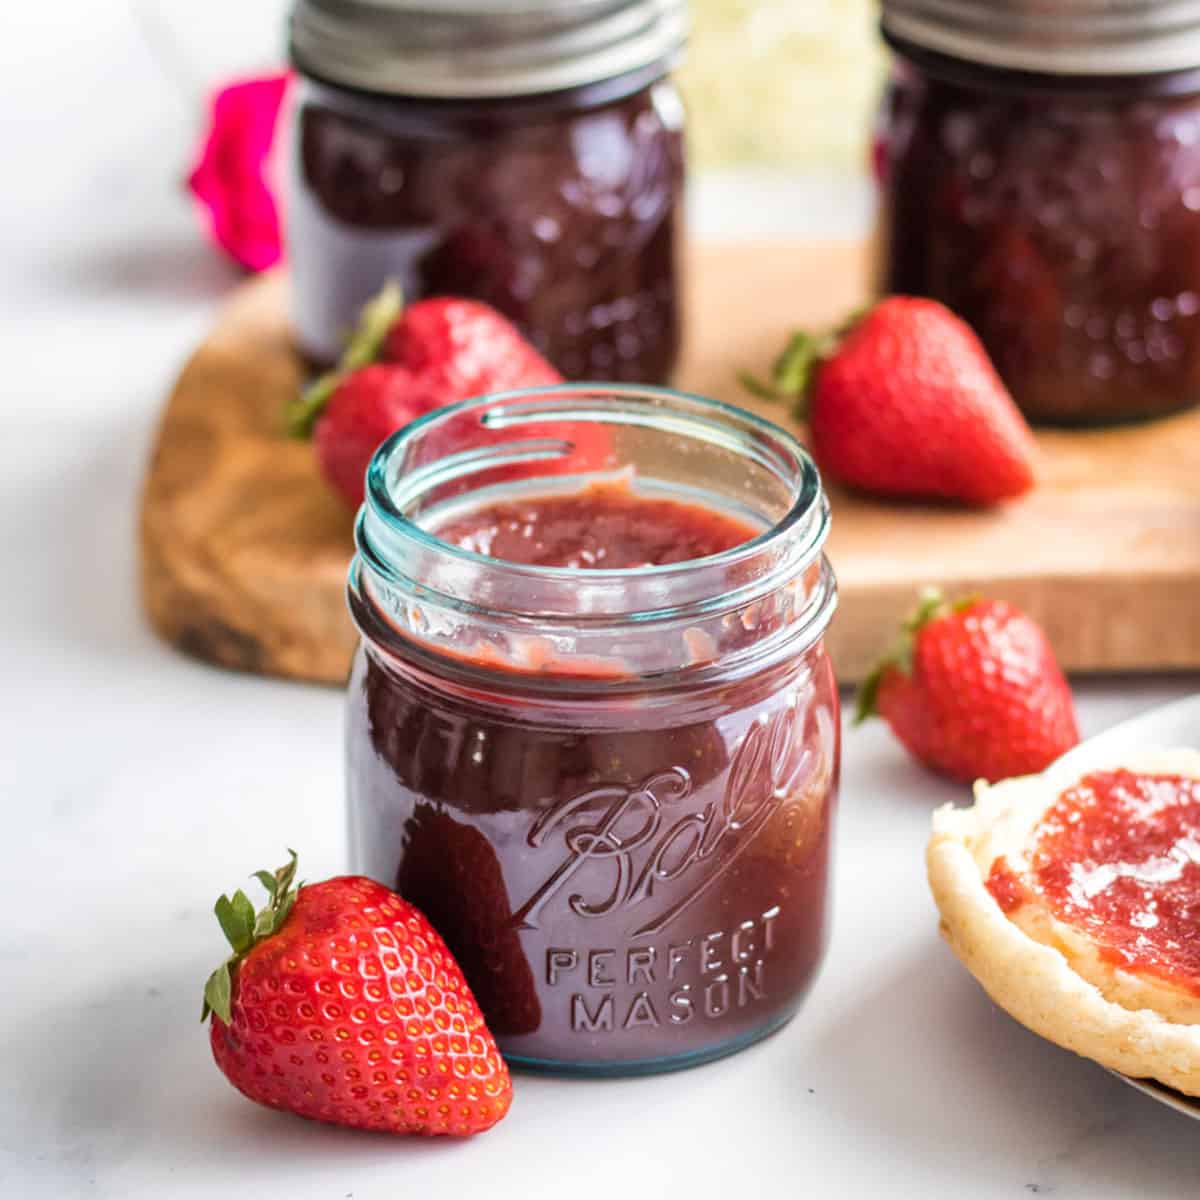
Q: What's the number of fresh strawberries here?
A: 4